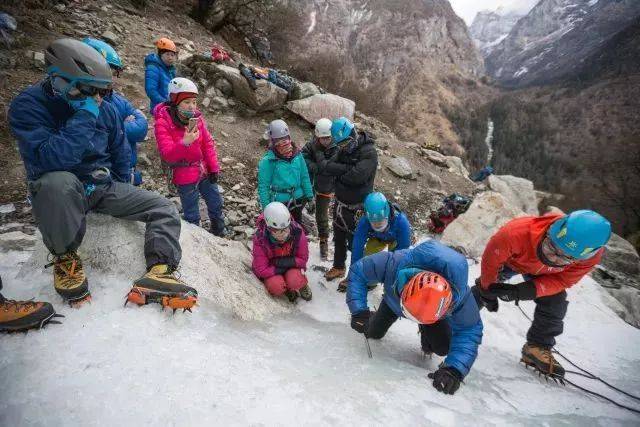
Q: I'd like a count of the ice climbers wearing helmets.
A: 11